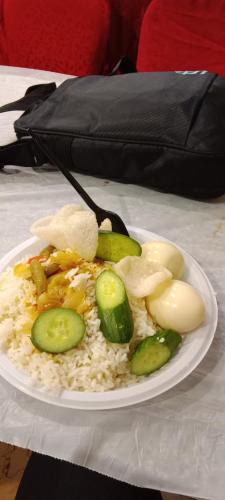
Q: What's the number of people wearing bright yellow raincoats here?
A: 0